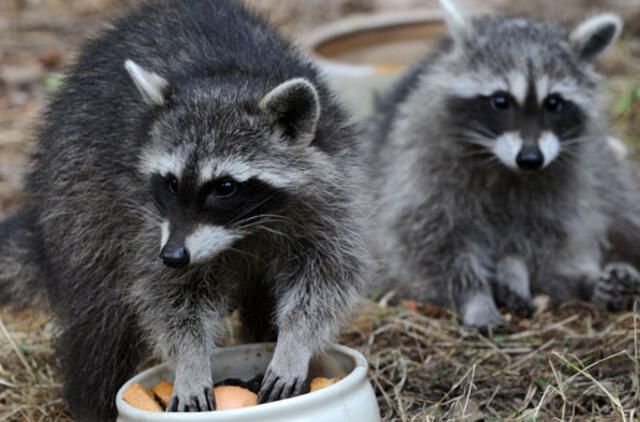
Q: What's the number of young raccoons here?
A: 2